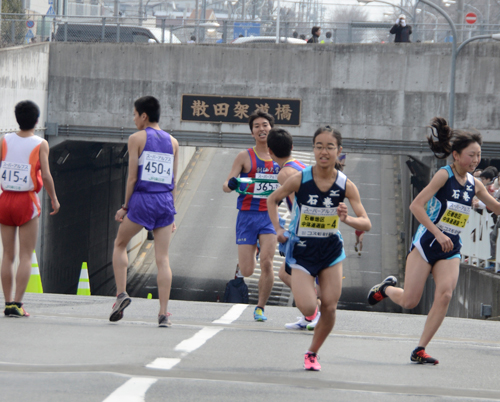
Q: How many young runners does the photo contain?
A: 6